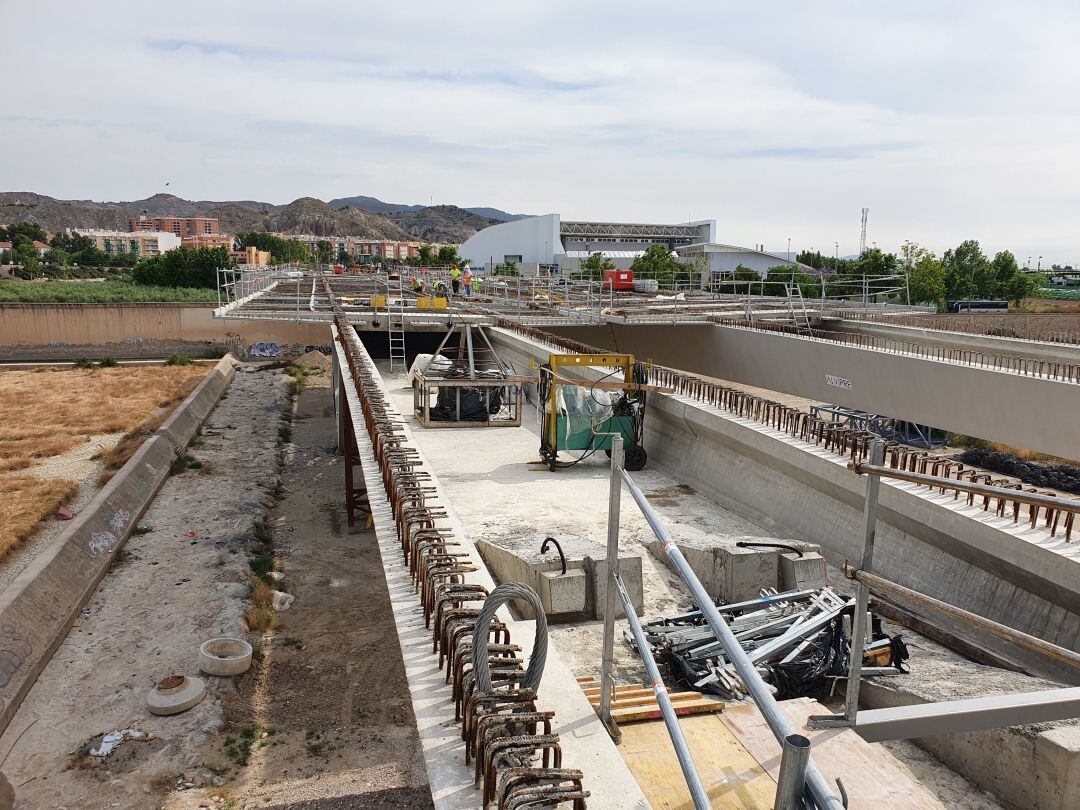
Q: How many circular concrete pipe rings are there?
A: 2